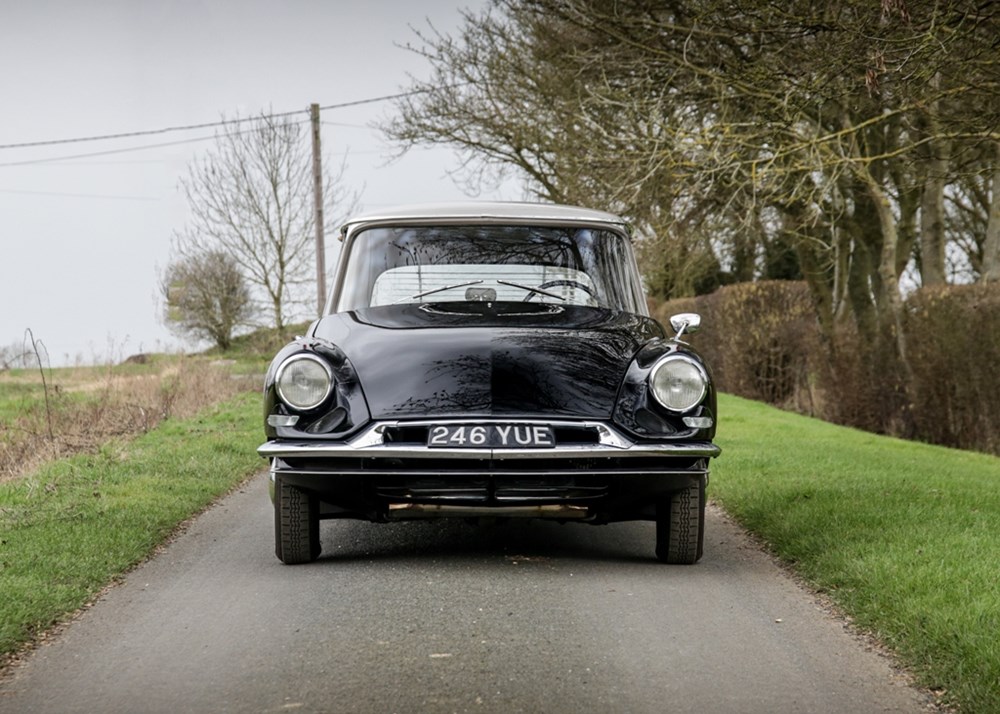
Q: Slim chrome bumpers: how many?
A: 1